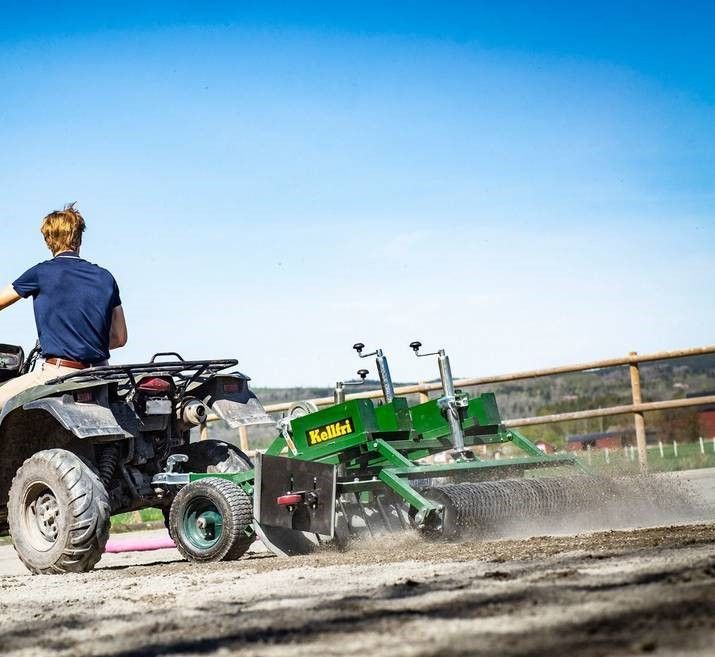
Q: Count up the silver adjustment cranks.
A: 3